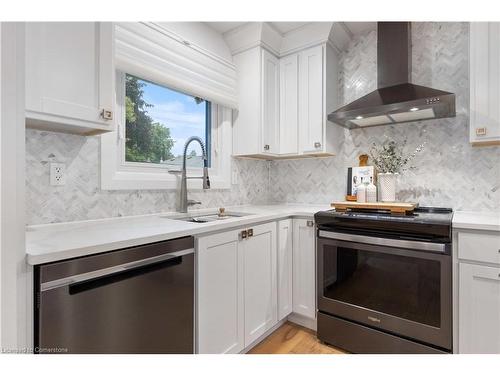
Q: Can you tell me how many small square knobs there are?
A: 7